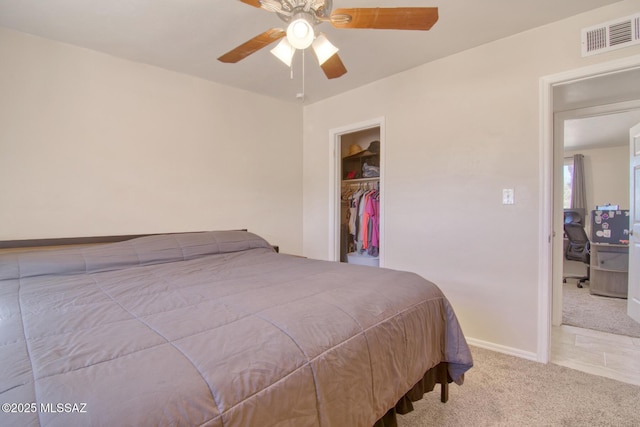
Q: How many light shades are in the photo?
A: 3